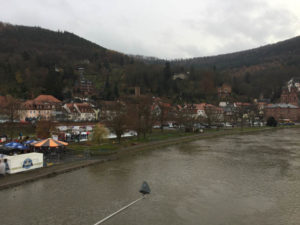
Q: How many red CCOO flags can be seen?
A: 0